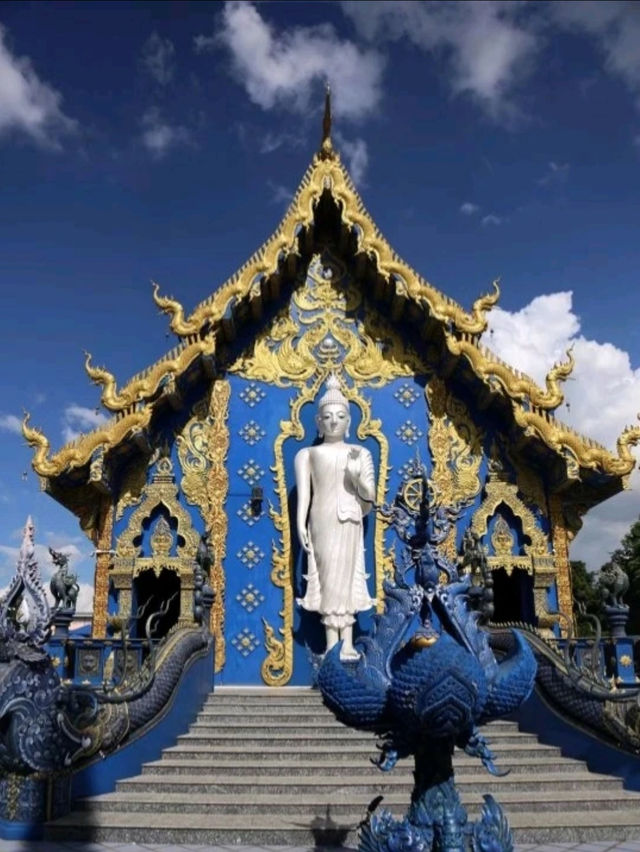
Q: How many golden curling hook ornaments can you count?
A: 6